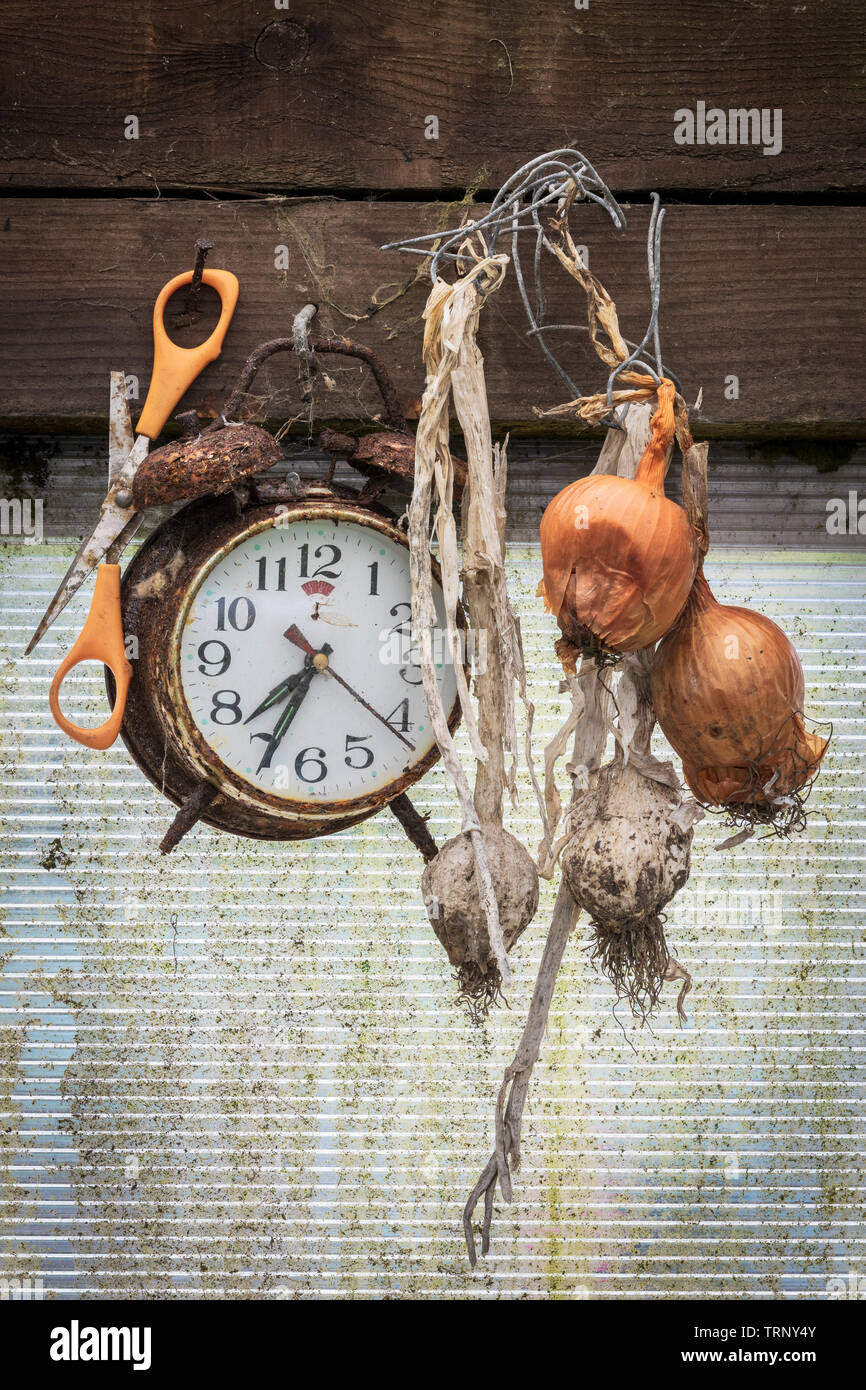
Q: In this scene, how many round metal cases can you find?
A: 1